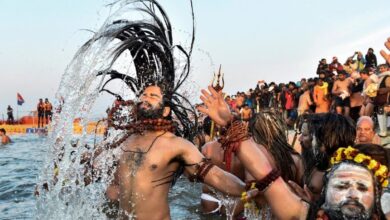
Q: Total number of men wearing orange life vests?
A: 2